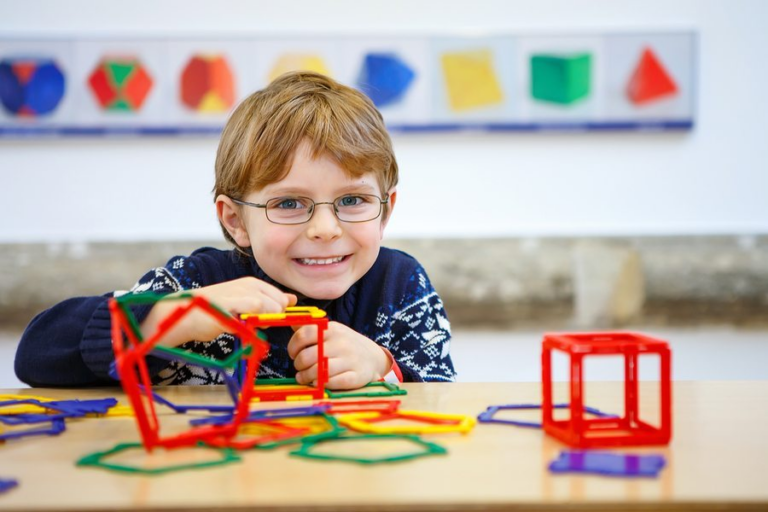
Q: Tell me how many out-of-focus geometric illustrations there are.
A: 8